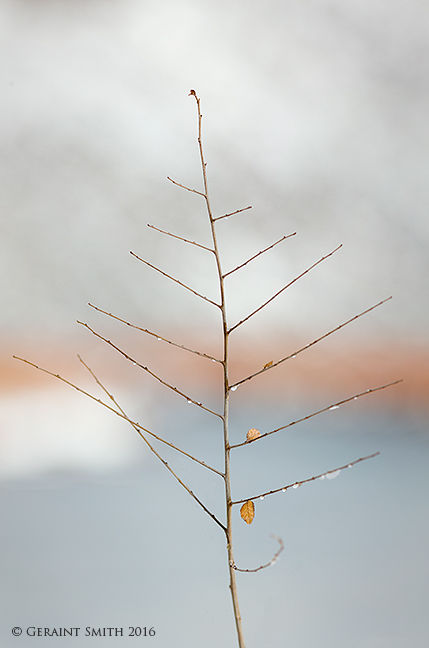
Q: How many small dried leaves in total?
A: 3